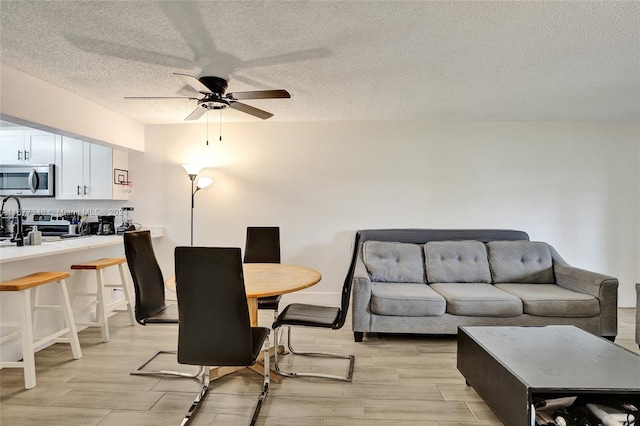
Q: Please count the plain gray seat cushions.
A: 3